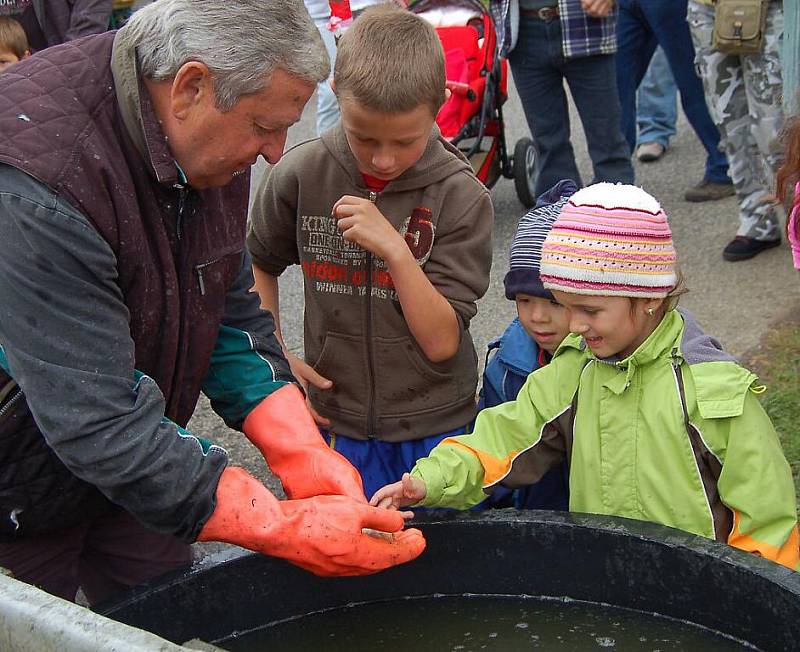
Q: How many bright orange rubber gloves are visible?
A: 2